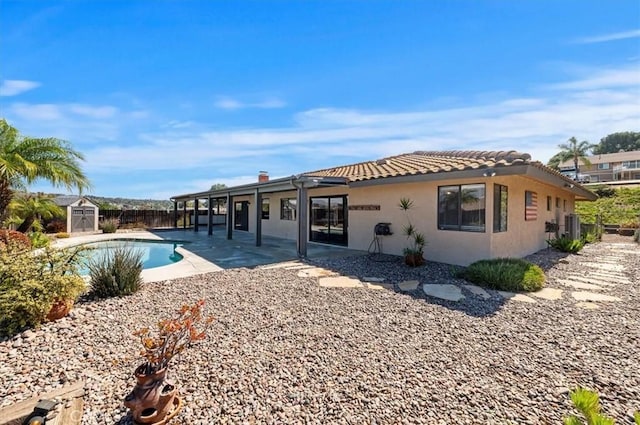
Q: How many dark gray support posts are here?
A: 7